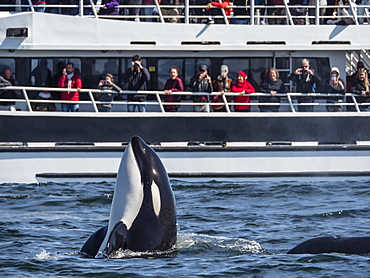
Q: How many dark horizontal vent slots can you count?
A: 4